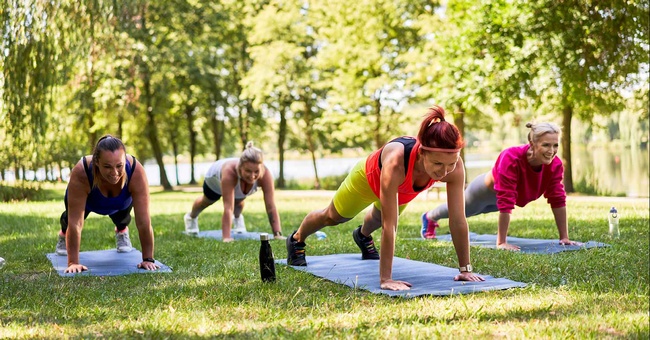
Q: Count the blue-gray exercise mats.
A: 4